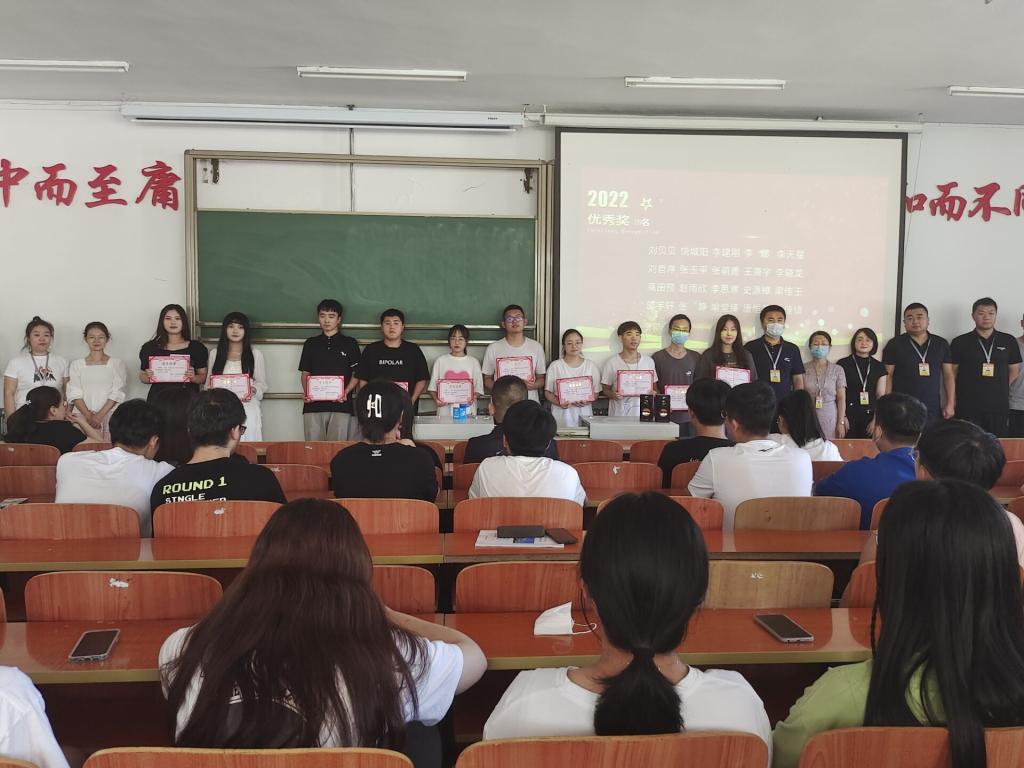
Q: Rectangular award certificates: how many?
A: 10